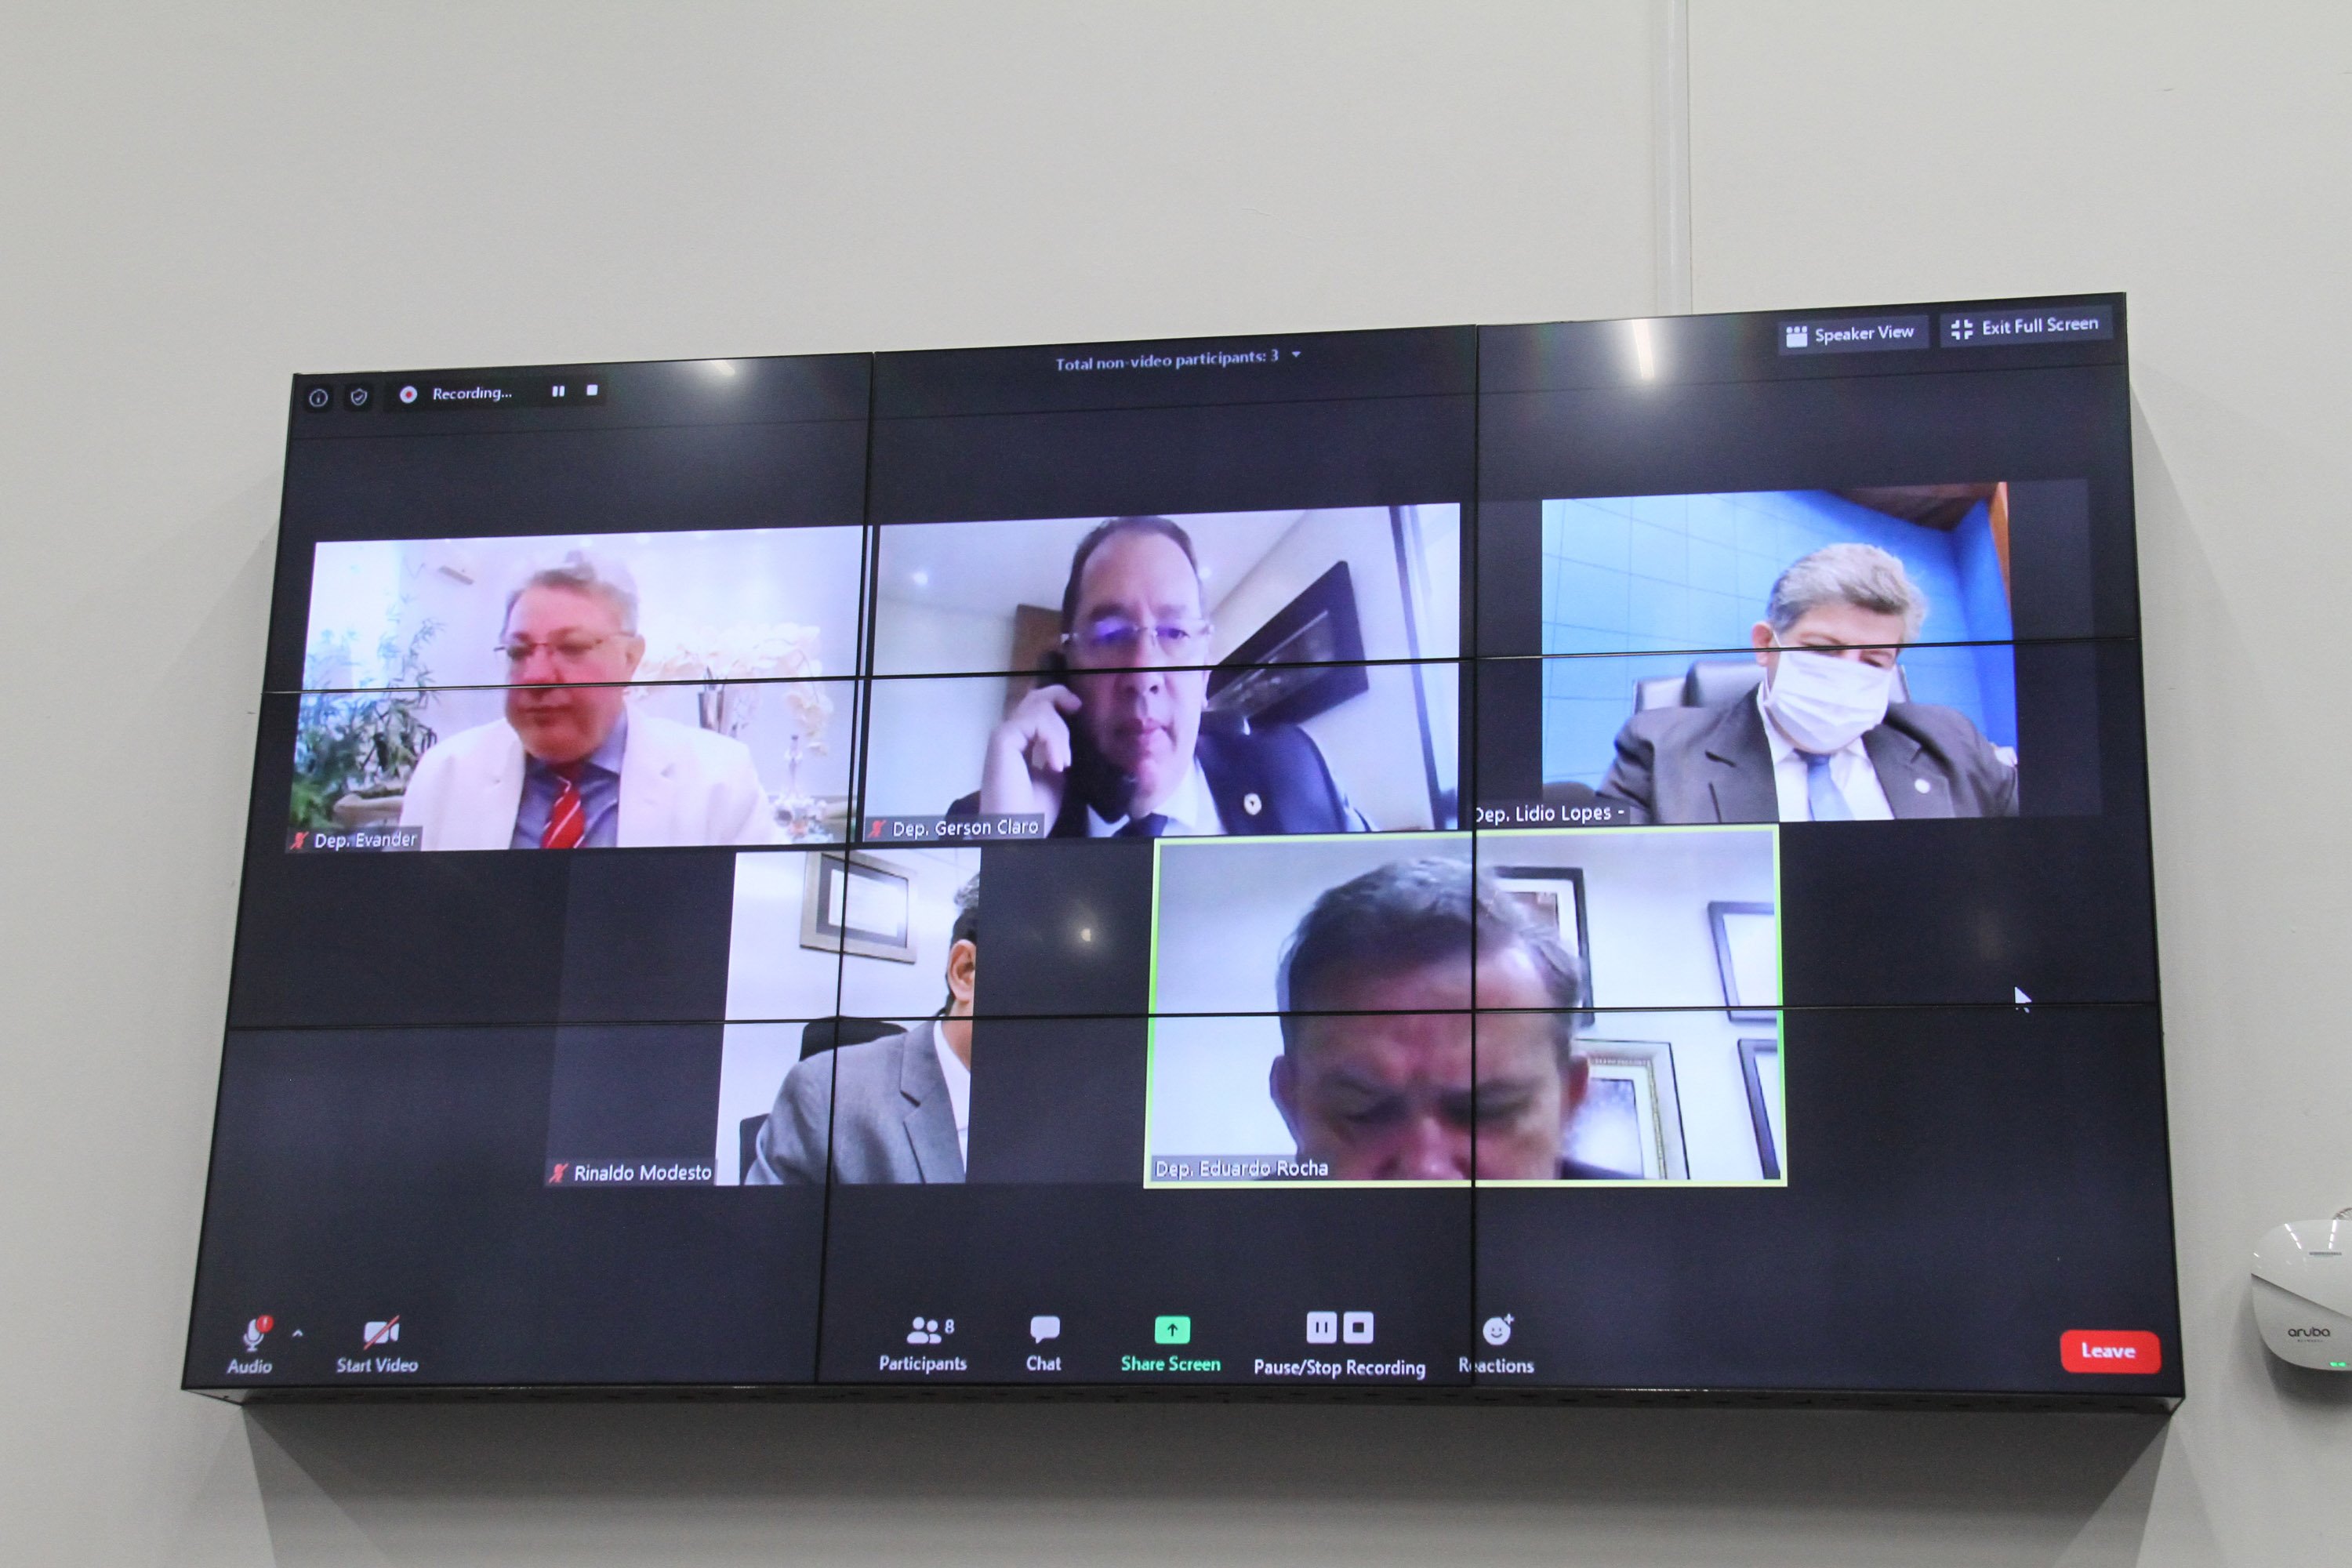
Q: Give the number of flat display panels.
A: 9